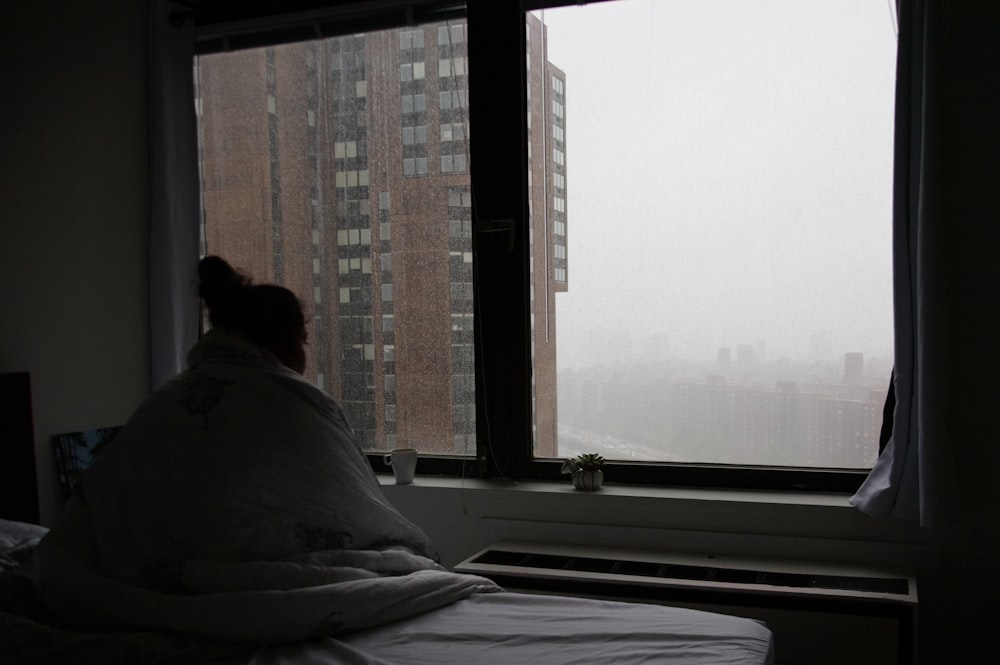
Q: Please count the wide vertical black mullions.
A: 1